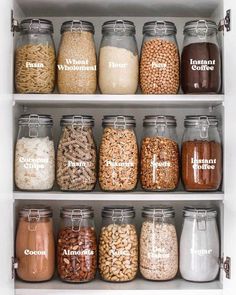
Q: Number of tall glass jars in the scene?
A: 15